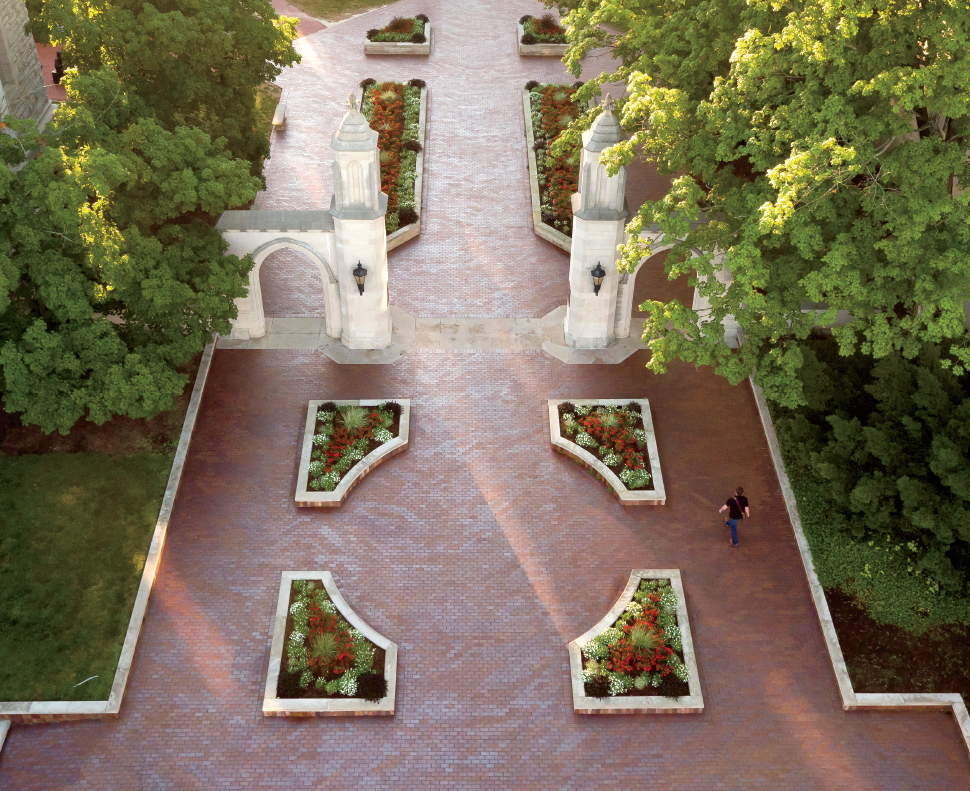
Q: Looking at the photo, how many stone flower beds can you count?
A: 8